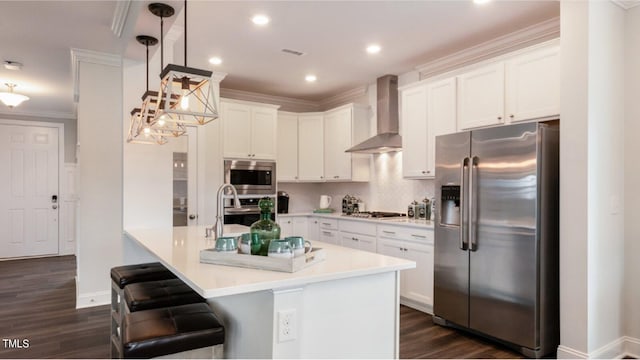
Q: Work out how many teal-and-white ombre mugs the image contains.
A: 4